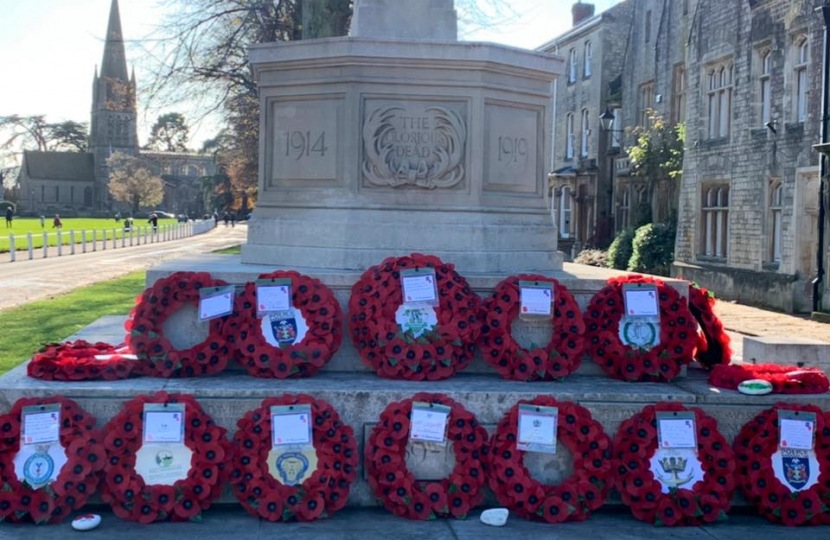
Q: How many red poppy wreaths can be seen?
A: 15